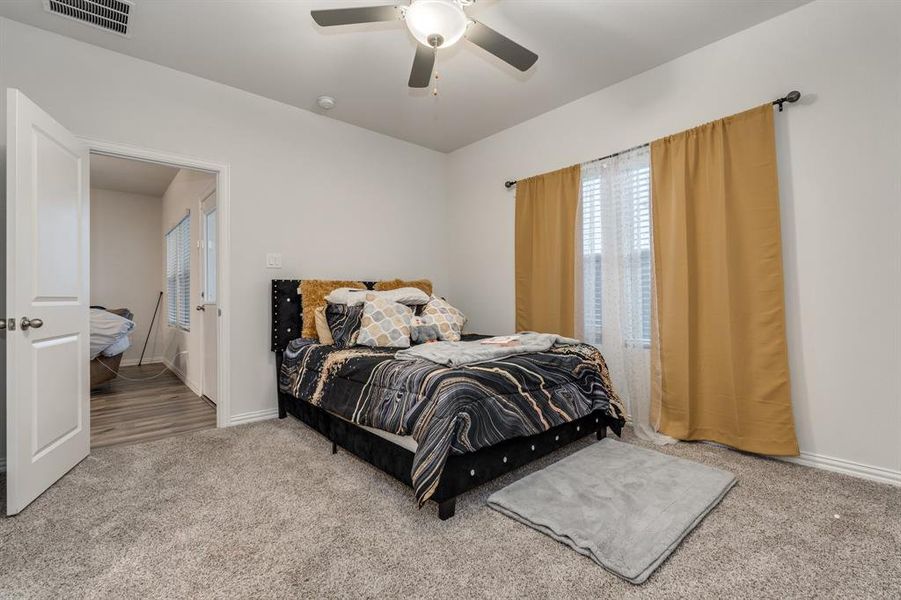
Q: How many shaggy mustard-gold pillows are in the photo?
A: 2